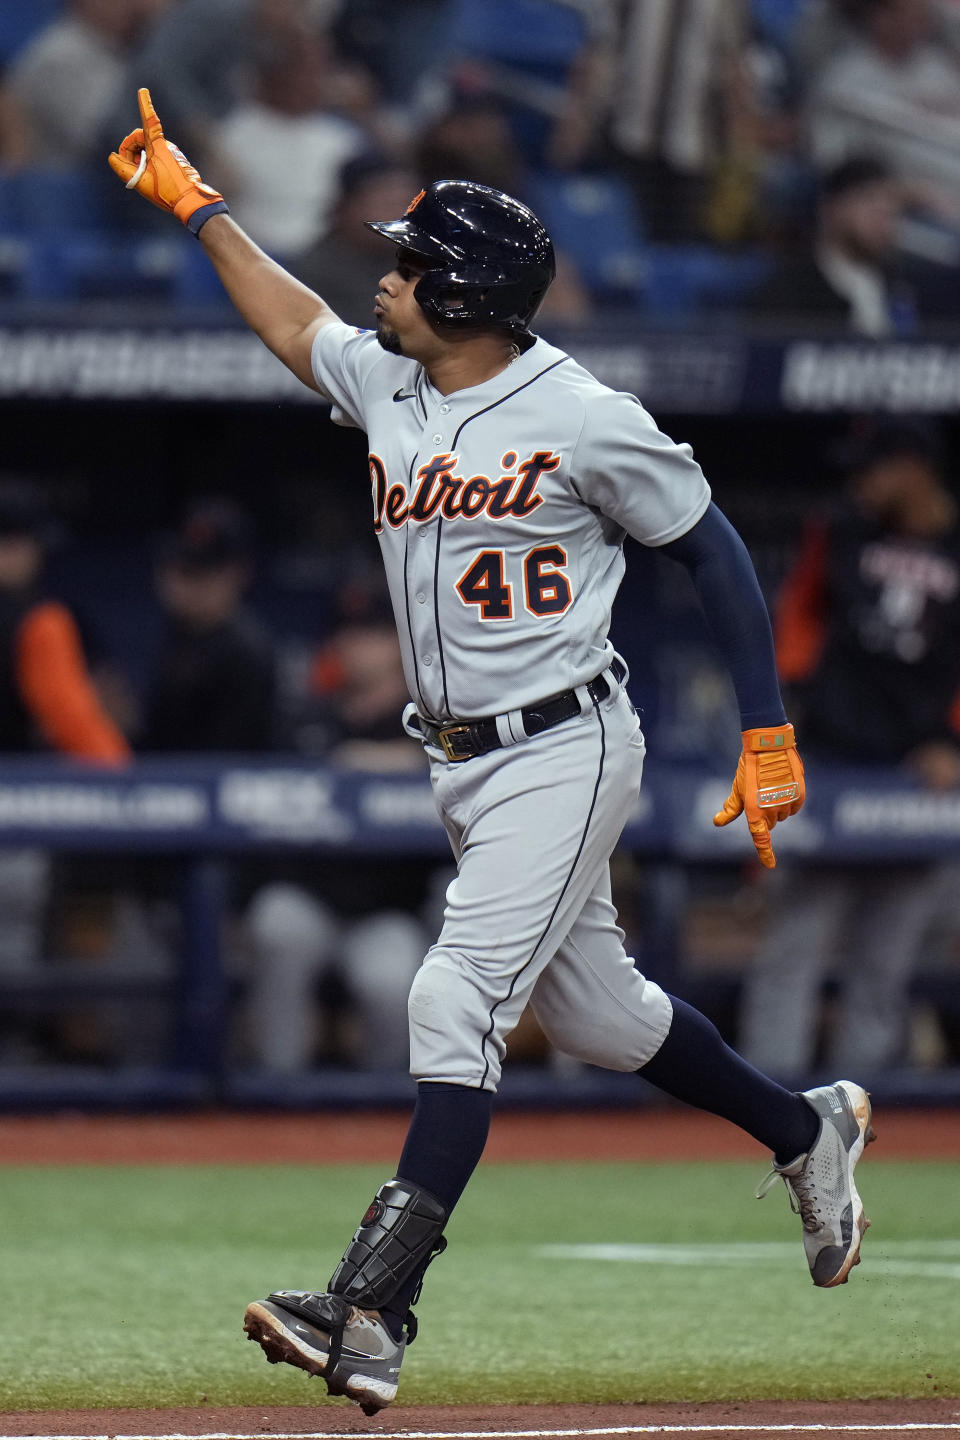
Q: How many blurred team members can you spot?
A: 4